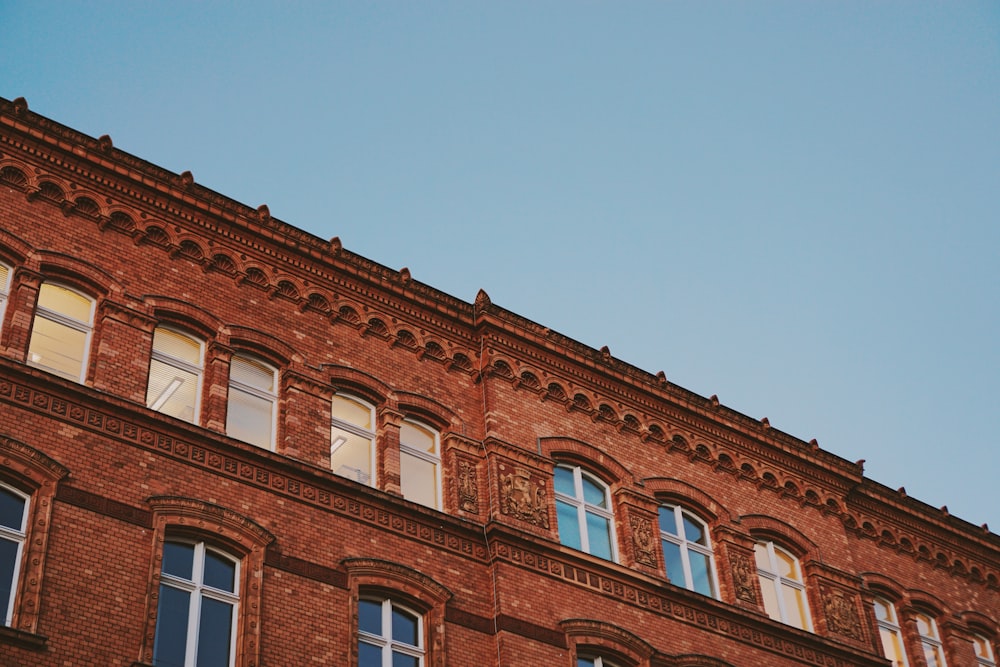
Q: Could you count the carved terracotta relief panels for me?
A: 5